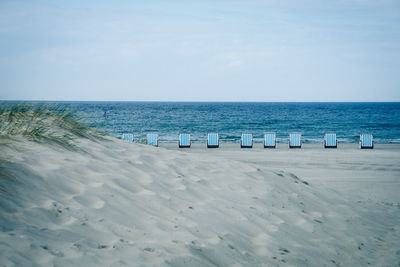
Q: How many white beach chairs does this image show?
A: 9